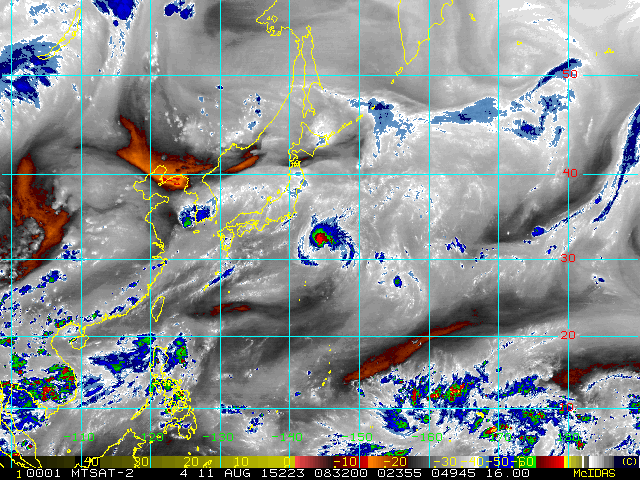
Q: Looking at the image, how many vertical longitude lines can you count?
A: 9